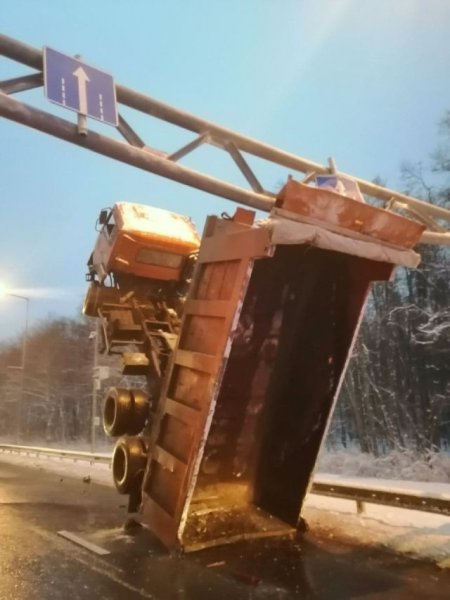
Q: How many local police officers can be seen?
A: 0